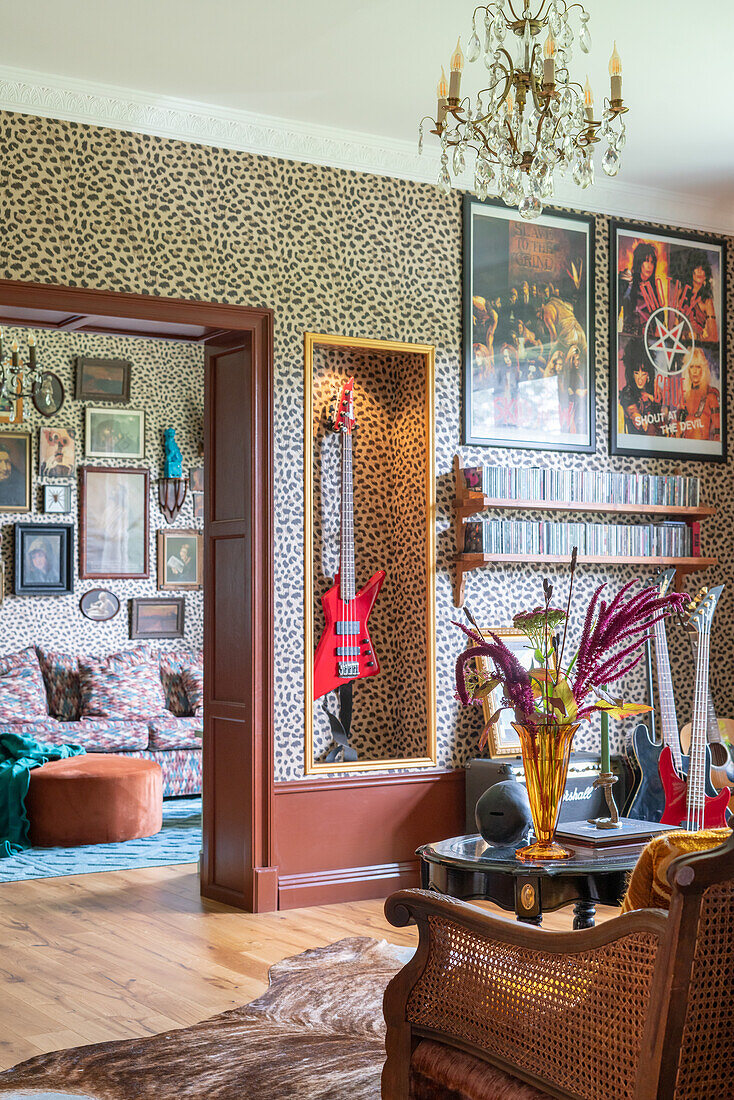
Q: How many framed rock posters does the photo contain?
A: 2